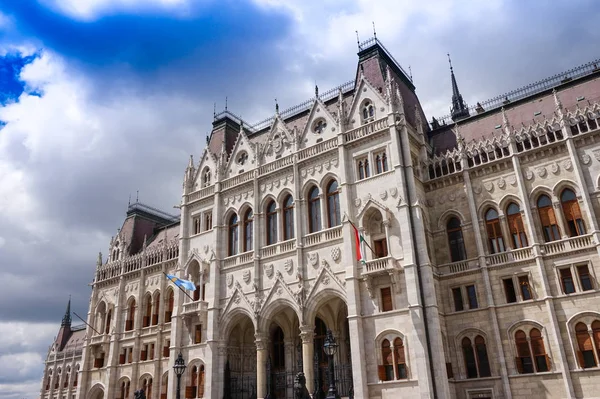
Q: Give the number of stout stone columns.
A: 2